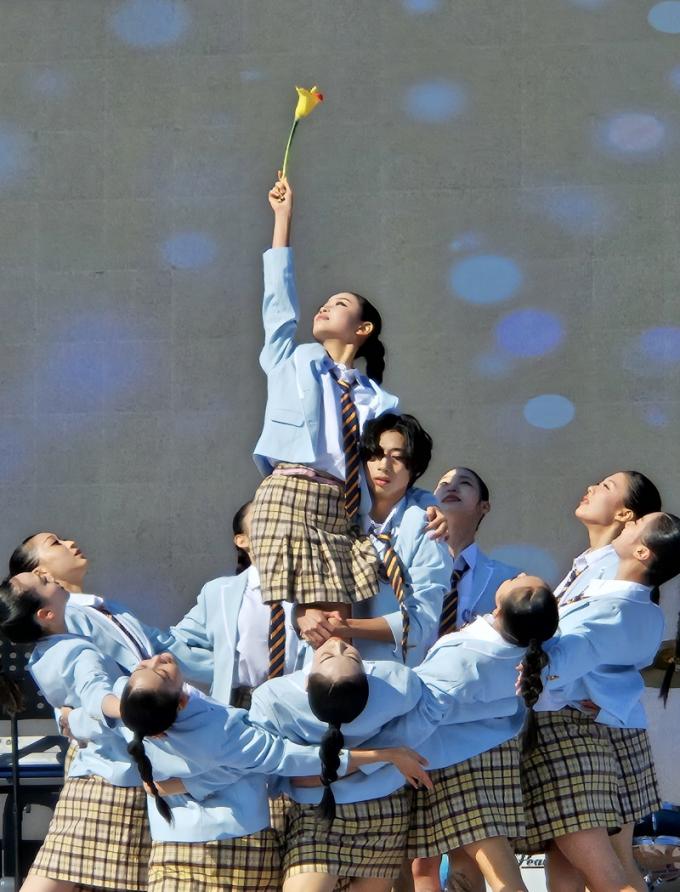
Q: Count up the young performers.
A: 11